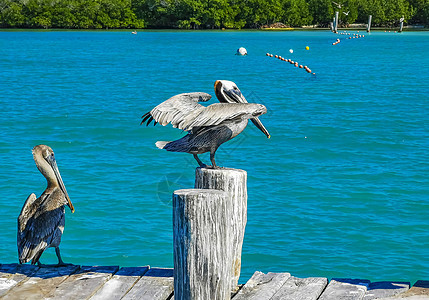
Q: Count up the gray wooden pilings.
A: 2